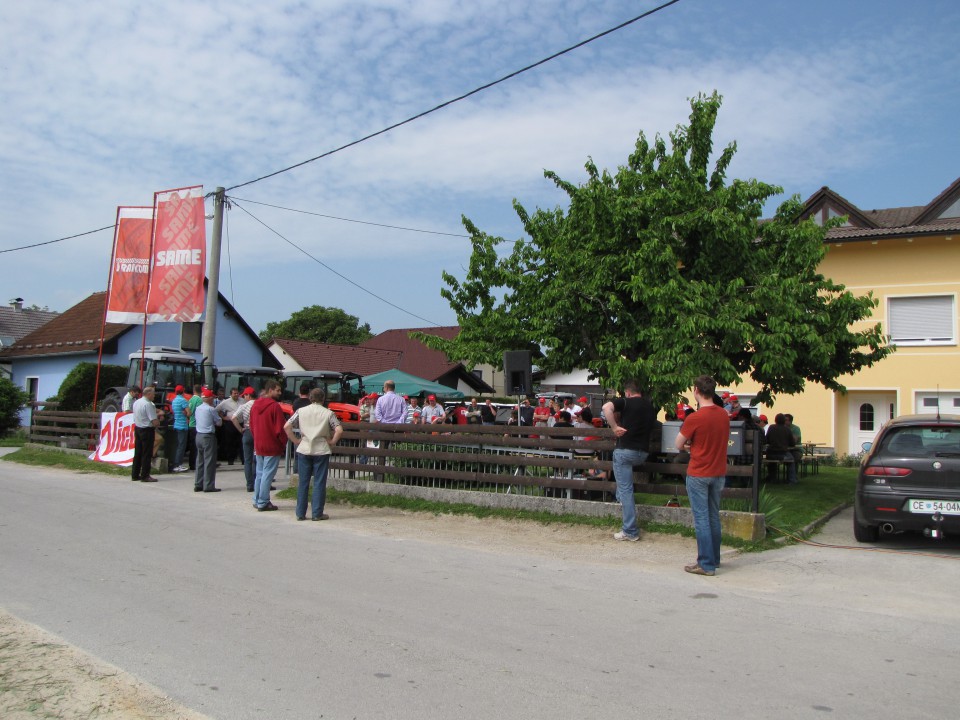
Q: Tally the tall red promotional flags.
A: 2